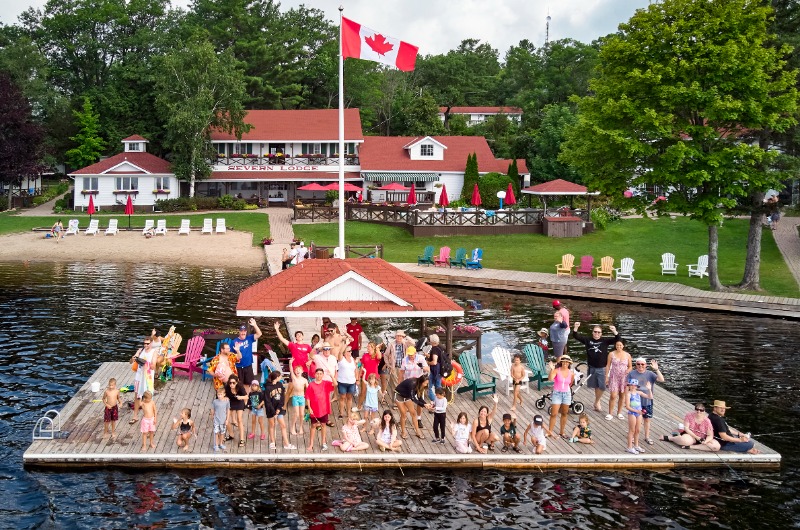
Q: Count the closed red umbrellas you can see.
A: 6